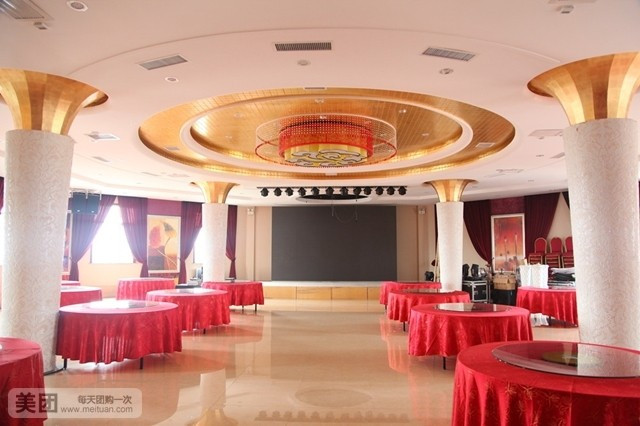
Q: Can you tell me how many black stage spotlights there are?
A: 12